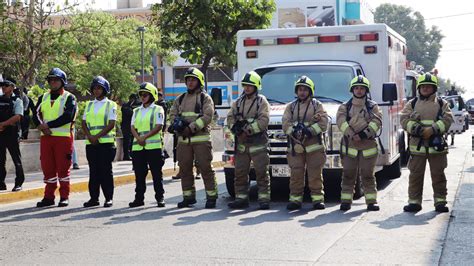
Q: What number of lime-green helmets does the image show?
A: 6